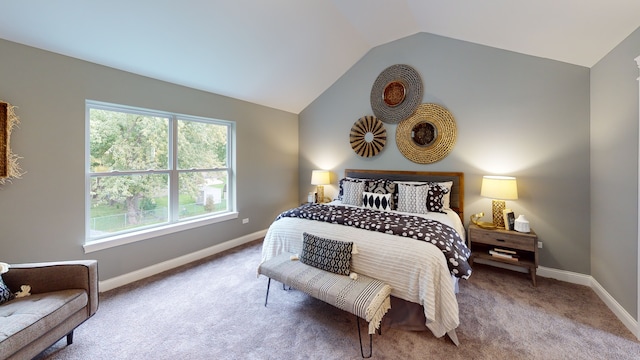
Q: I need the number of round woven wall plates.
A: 3